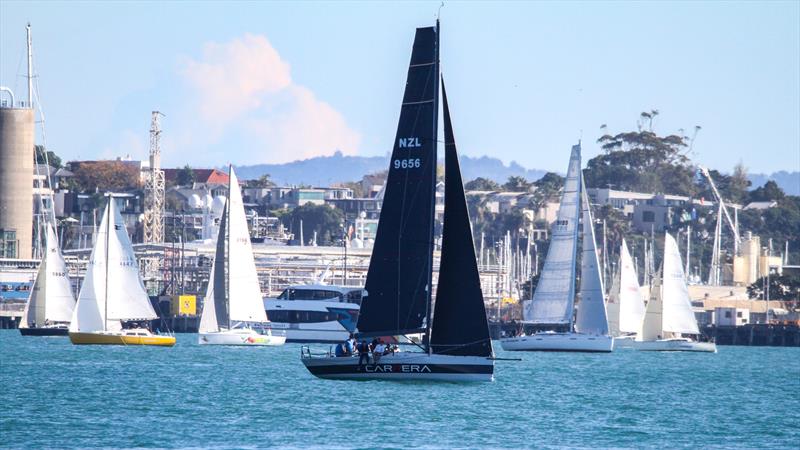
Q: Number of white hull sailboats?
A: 4